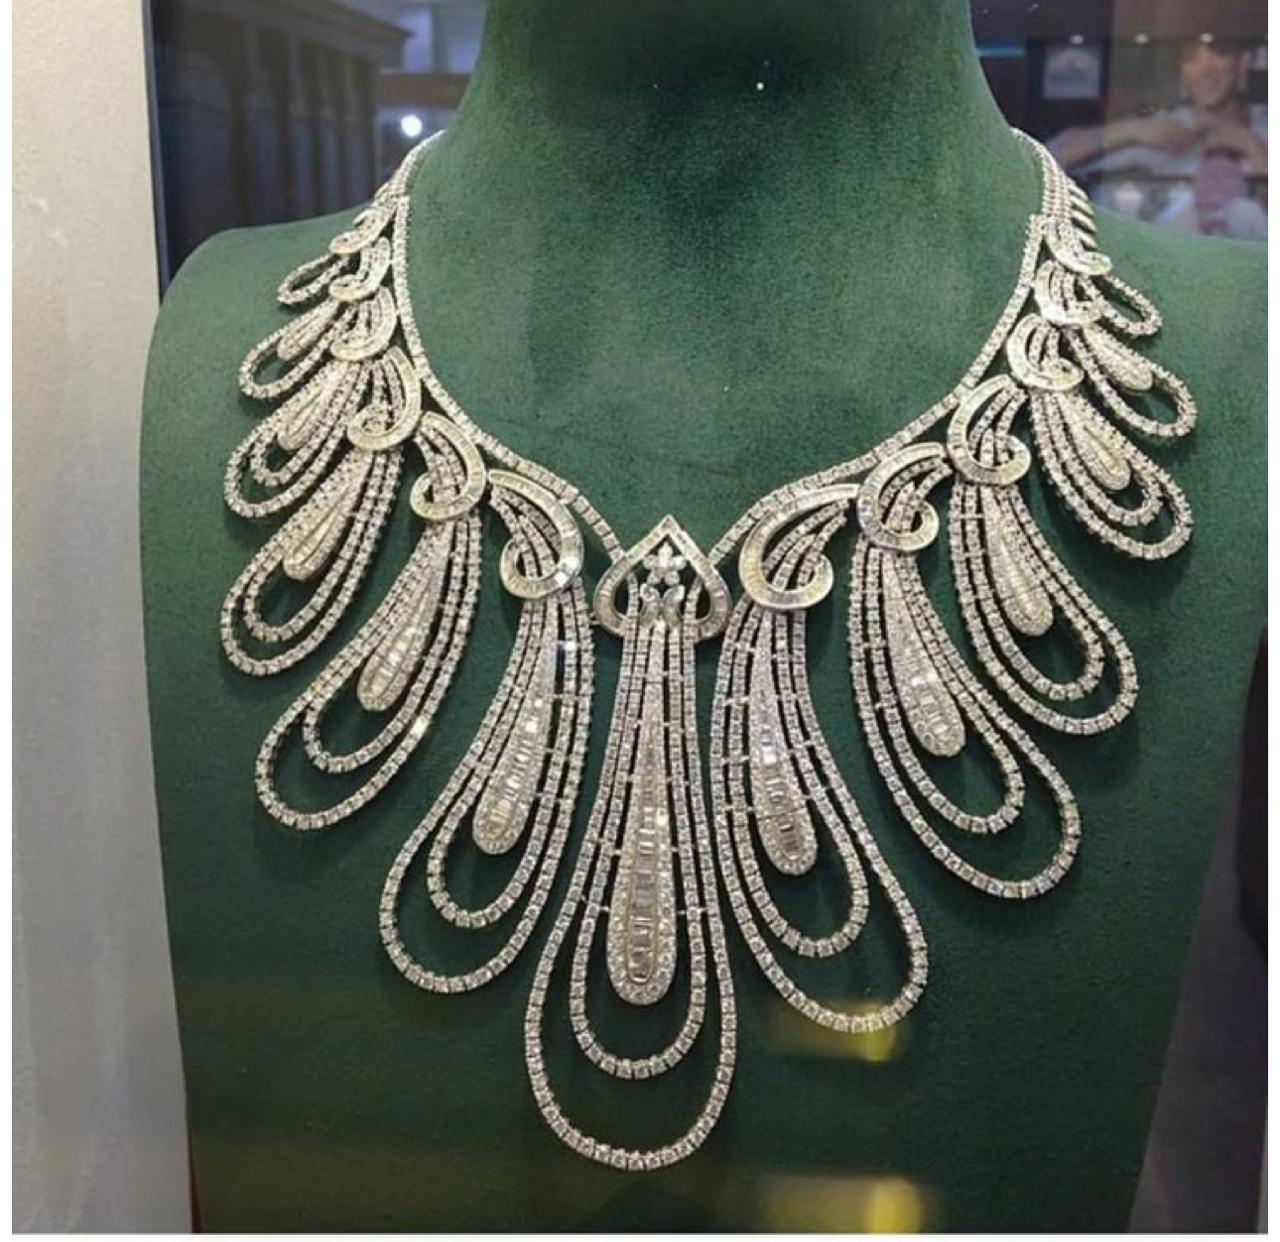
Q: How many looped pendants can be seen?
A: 13